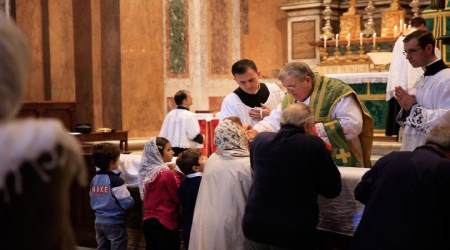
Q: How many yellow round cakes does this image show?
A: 0